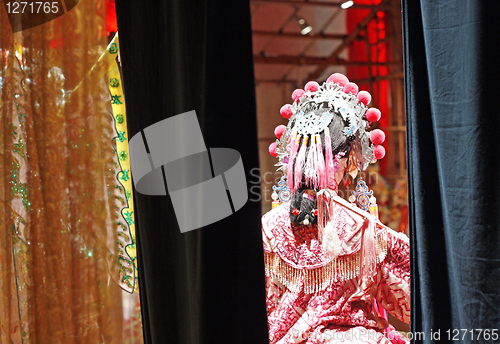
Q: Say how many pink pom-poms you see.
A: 11